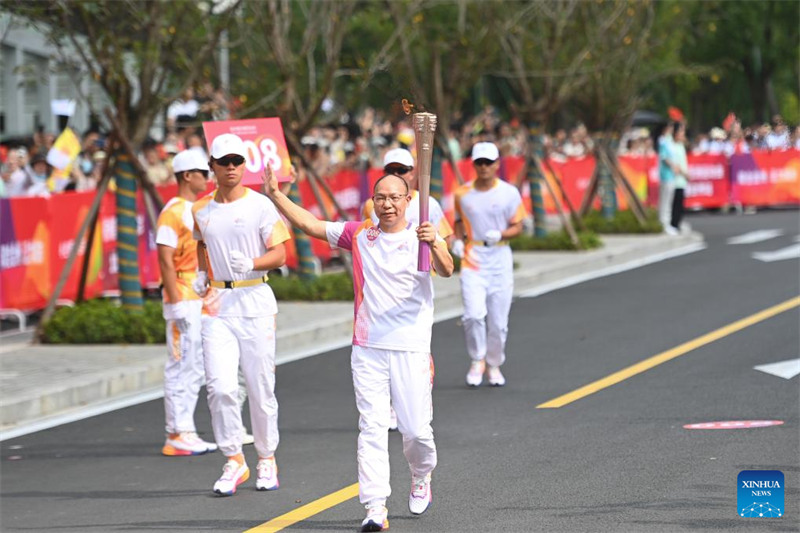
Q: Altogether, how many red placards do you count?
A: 1